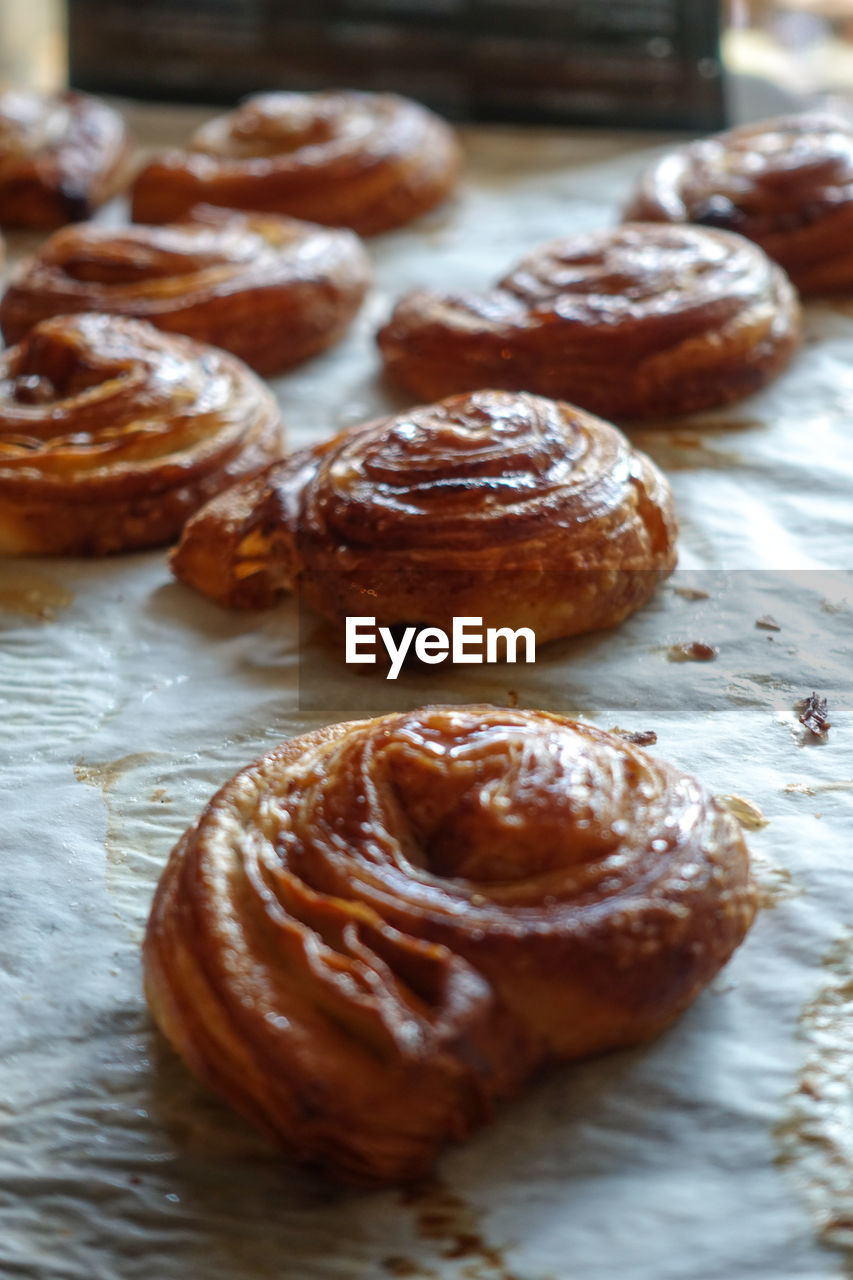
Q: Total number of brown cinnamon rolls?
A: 8